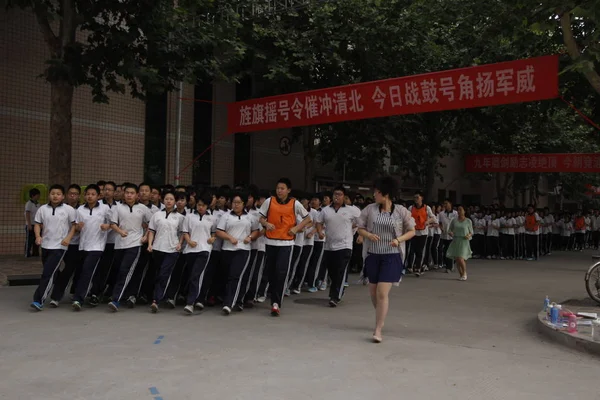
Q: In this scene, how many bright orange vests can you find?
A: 4